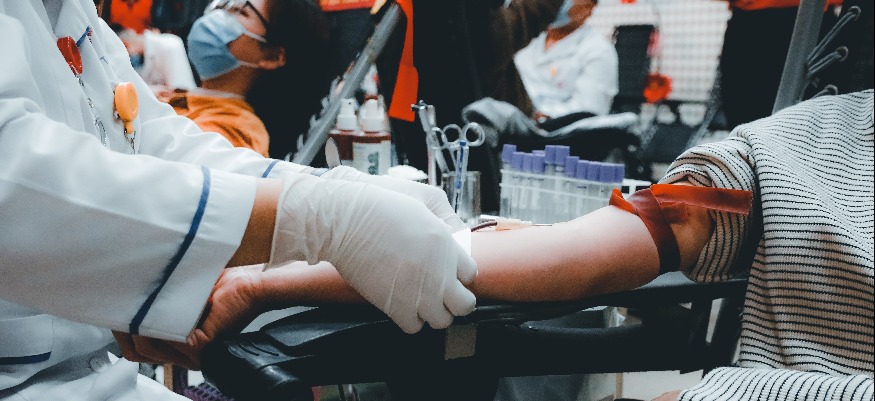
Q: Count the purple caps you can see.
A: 12